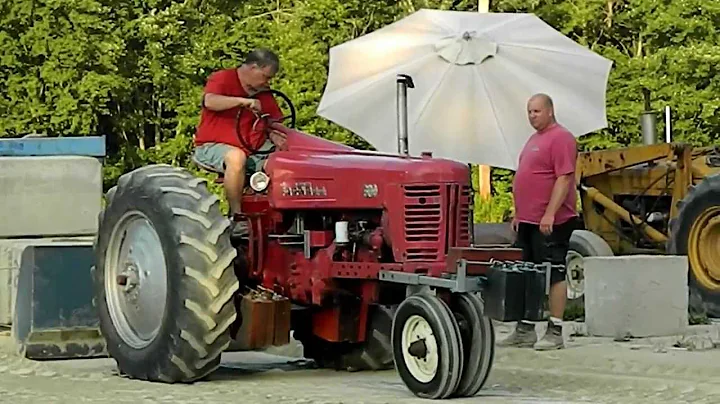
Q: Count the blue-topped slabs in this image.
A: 1